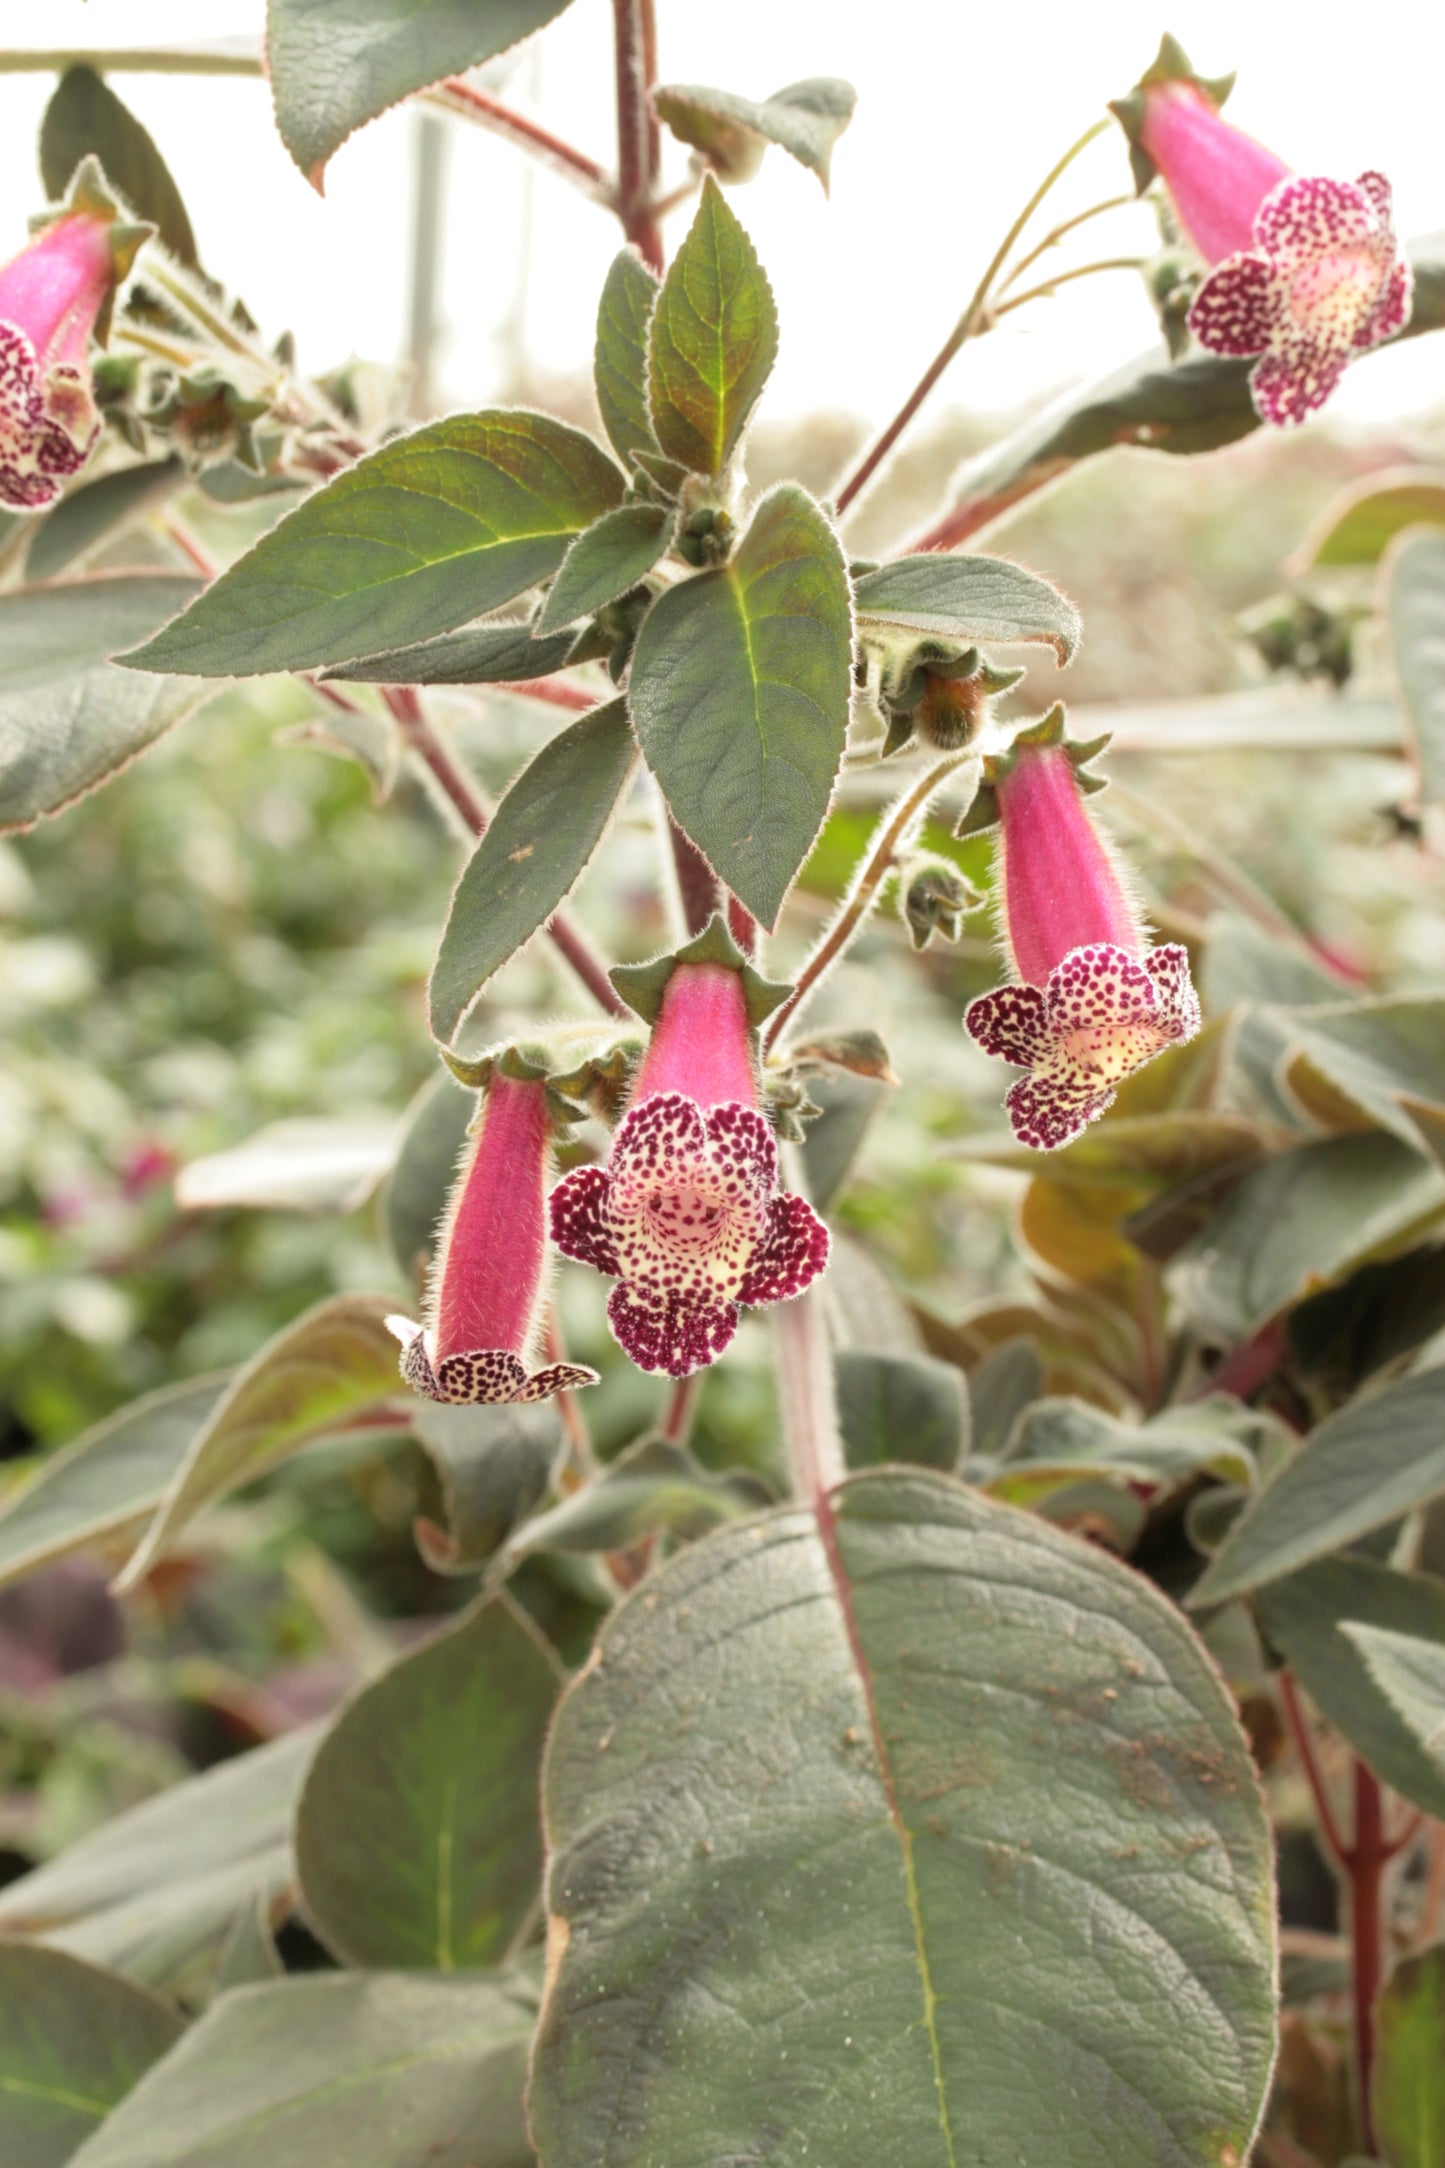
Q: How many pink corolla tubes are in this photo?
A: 5